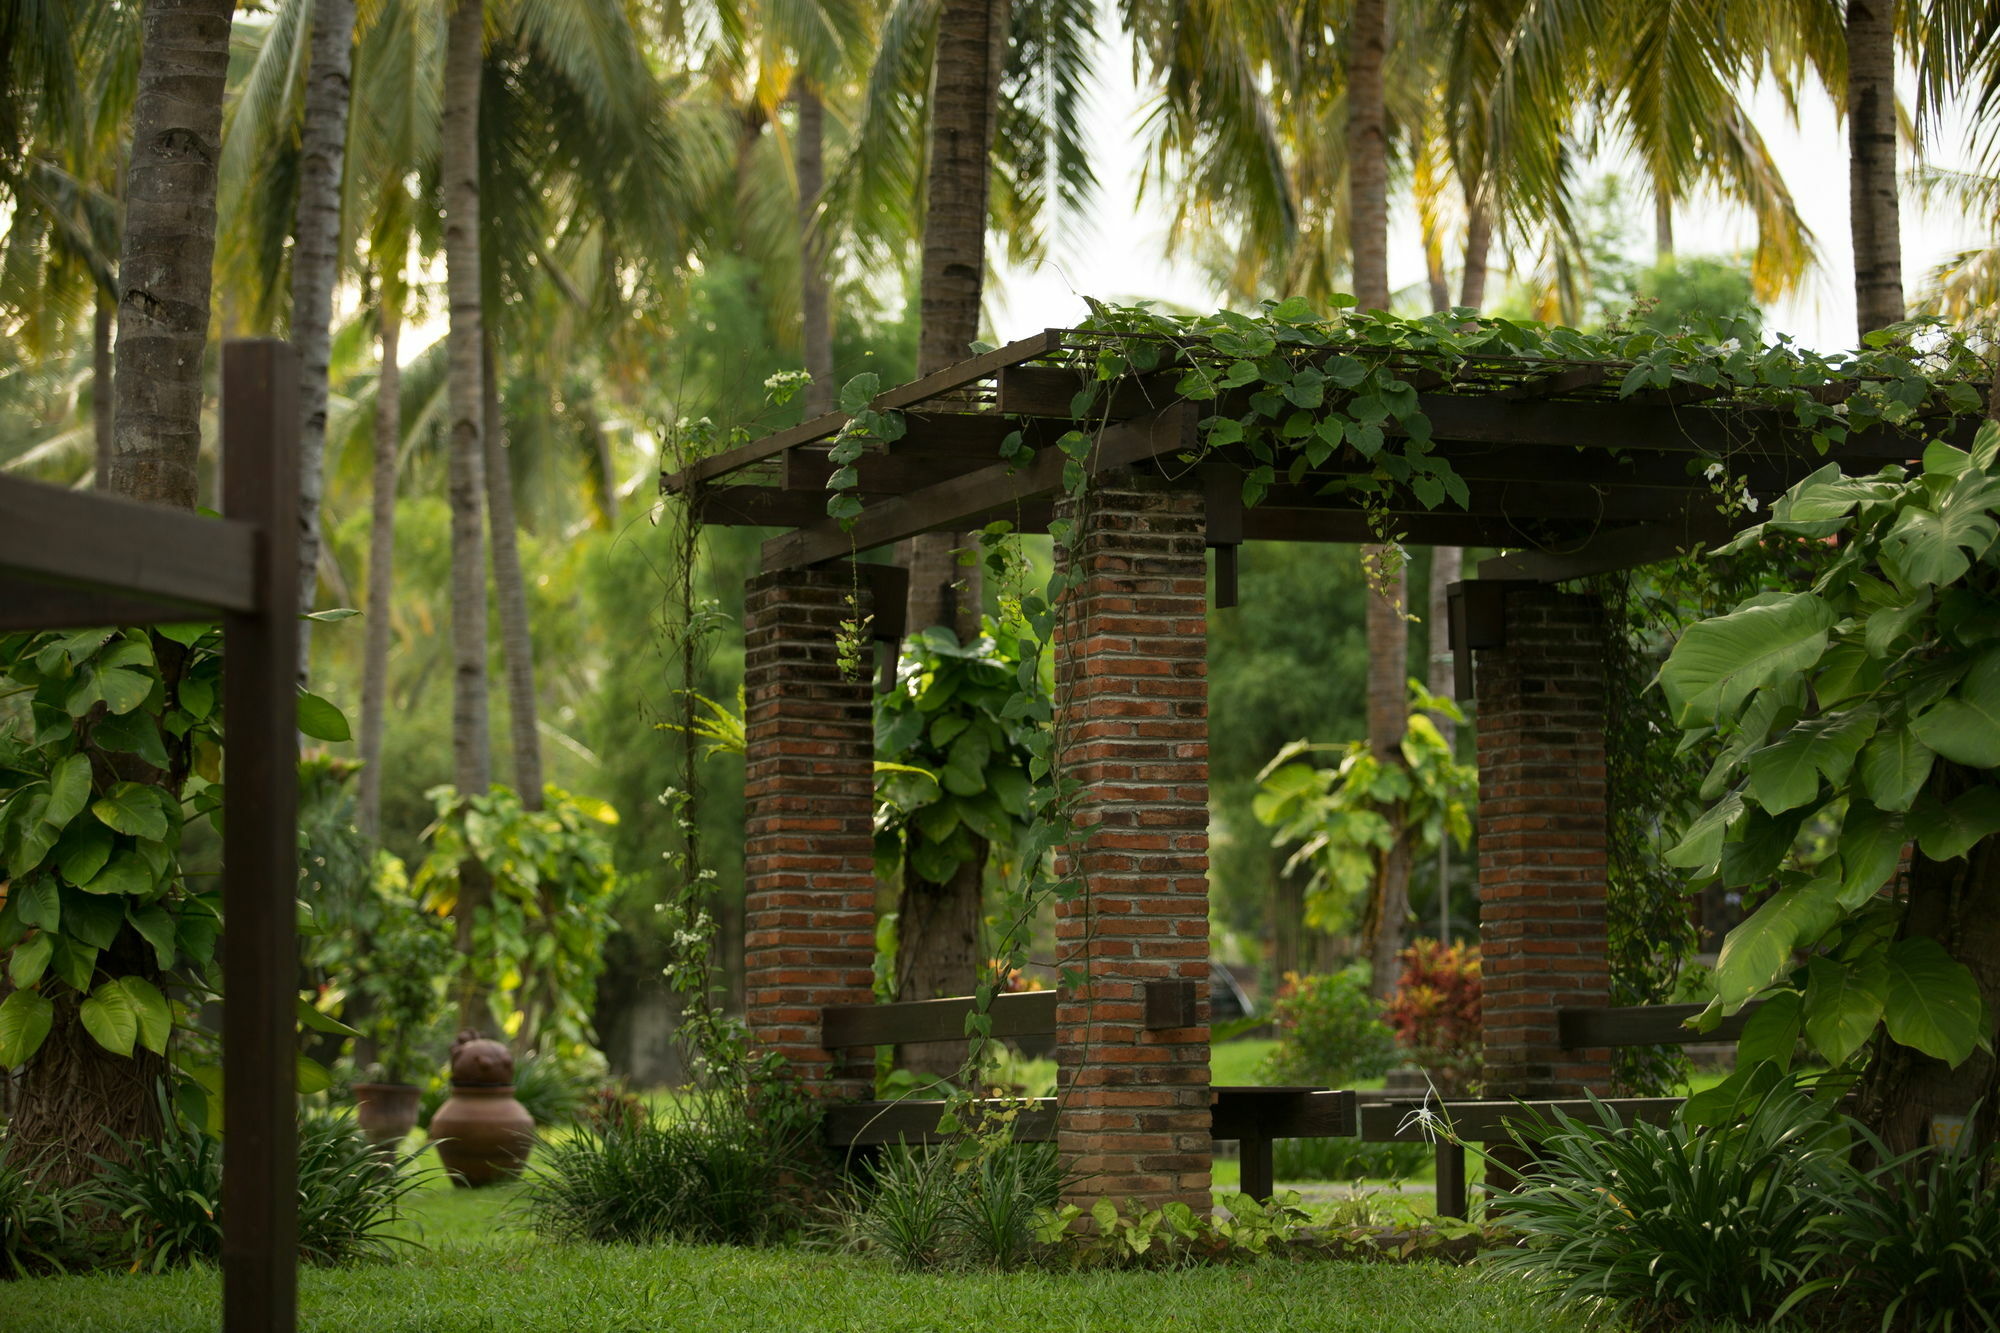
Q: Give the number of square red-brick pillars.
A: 3